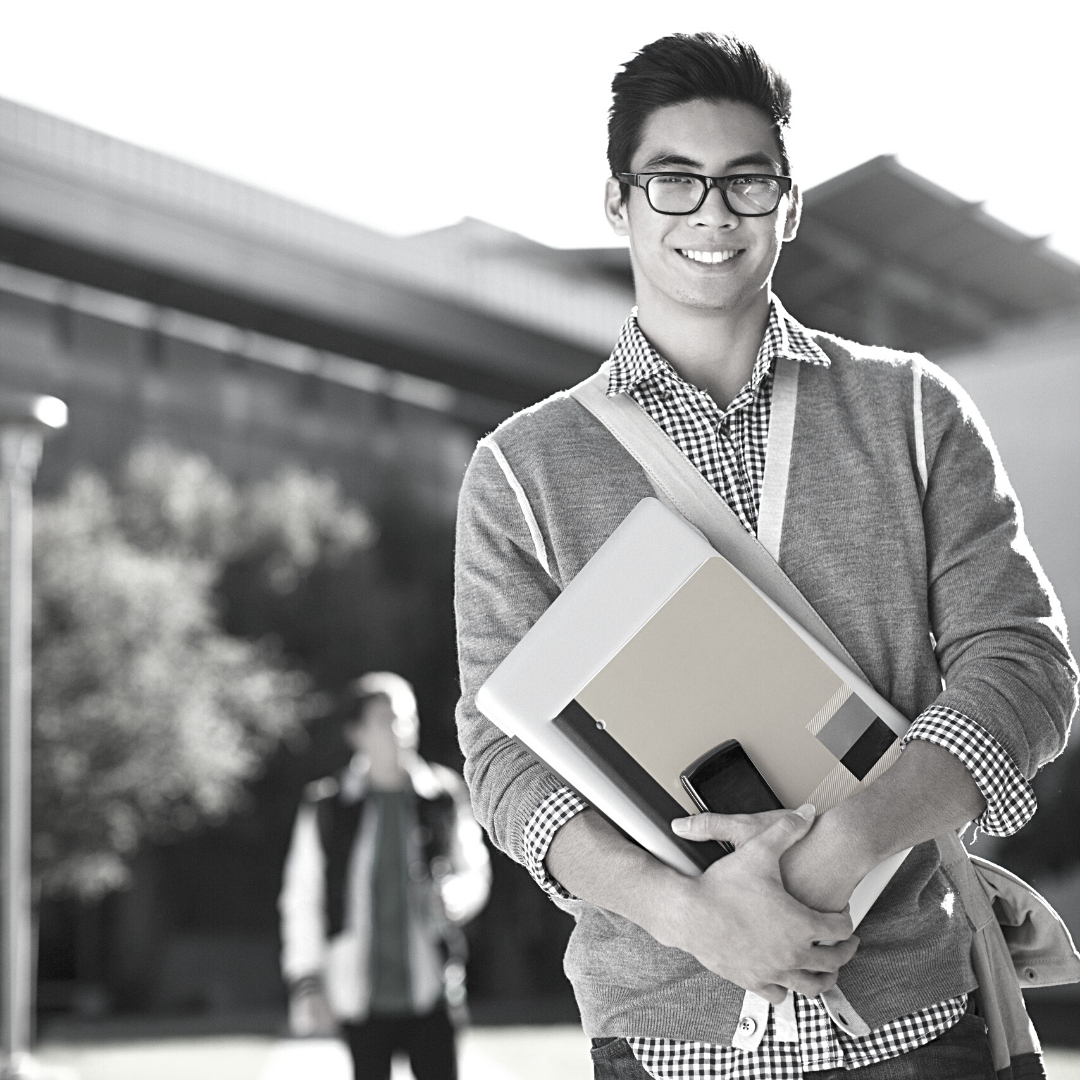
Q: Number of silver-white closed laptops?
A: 1